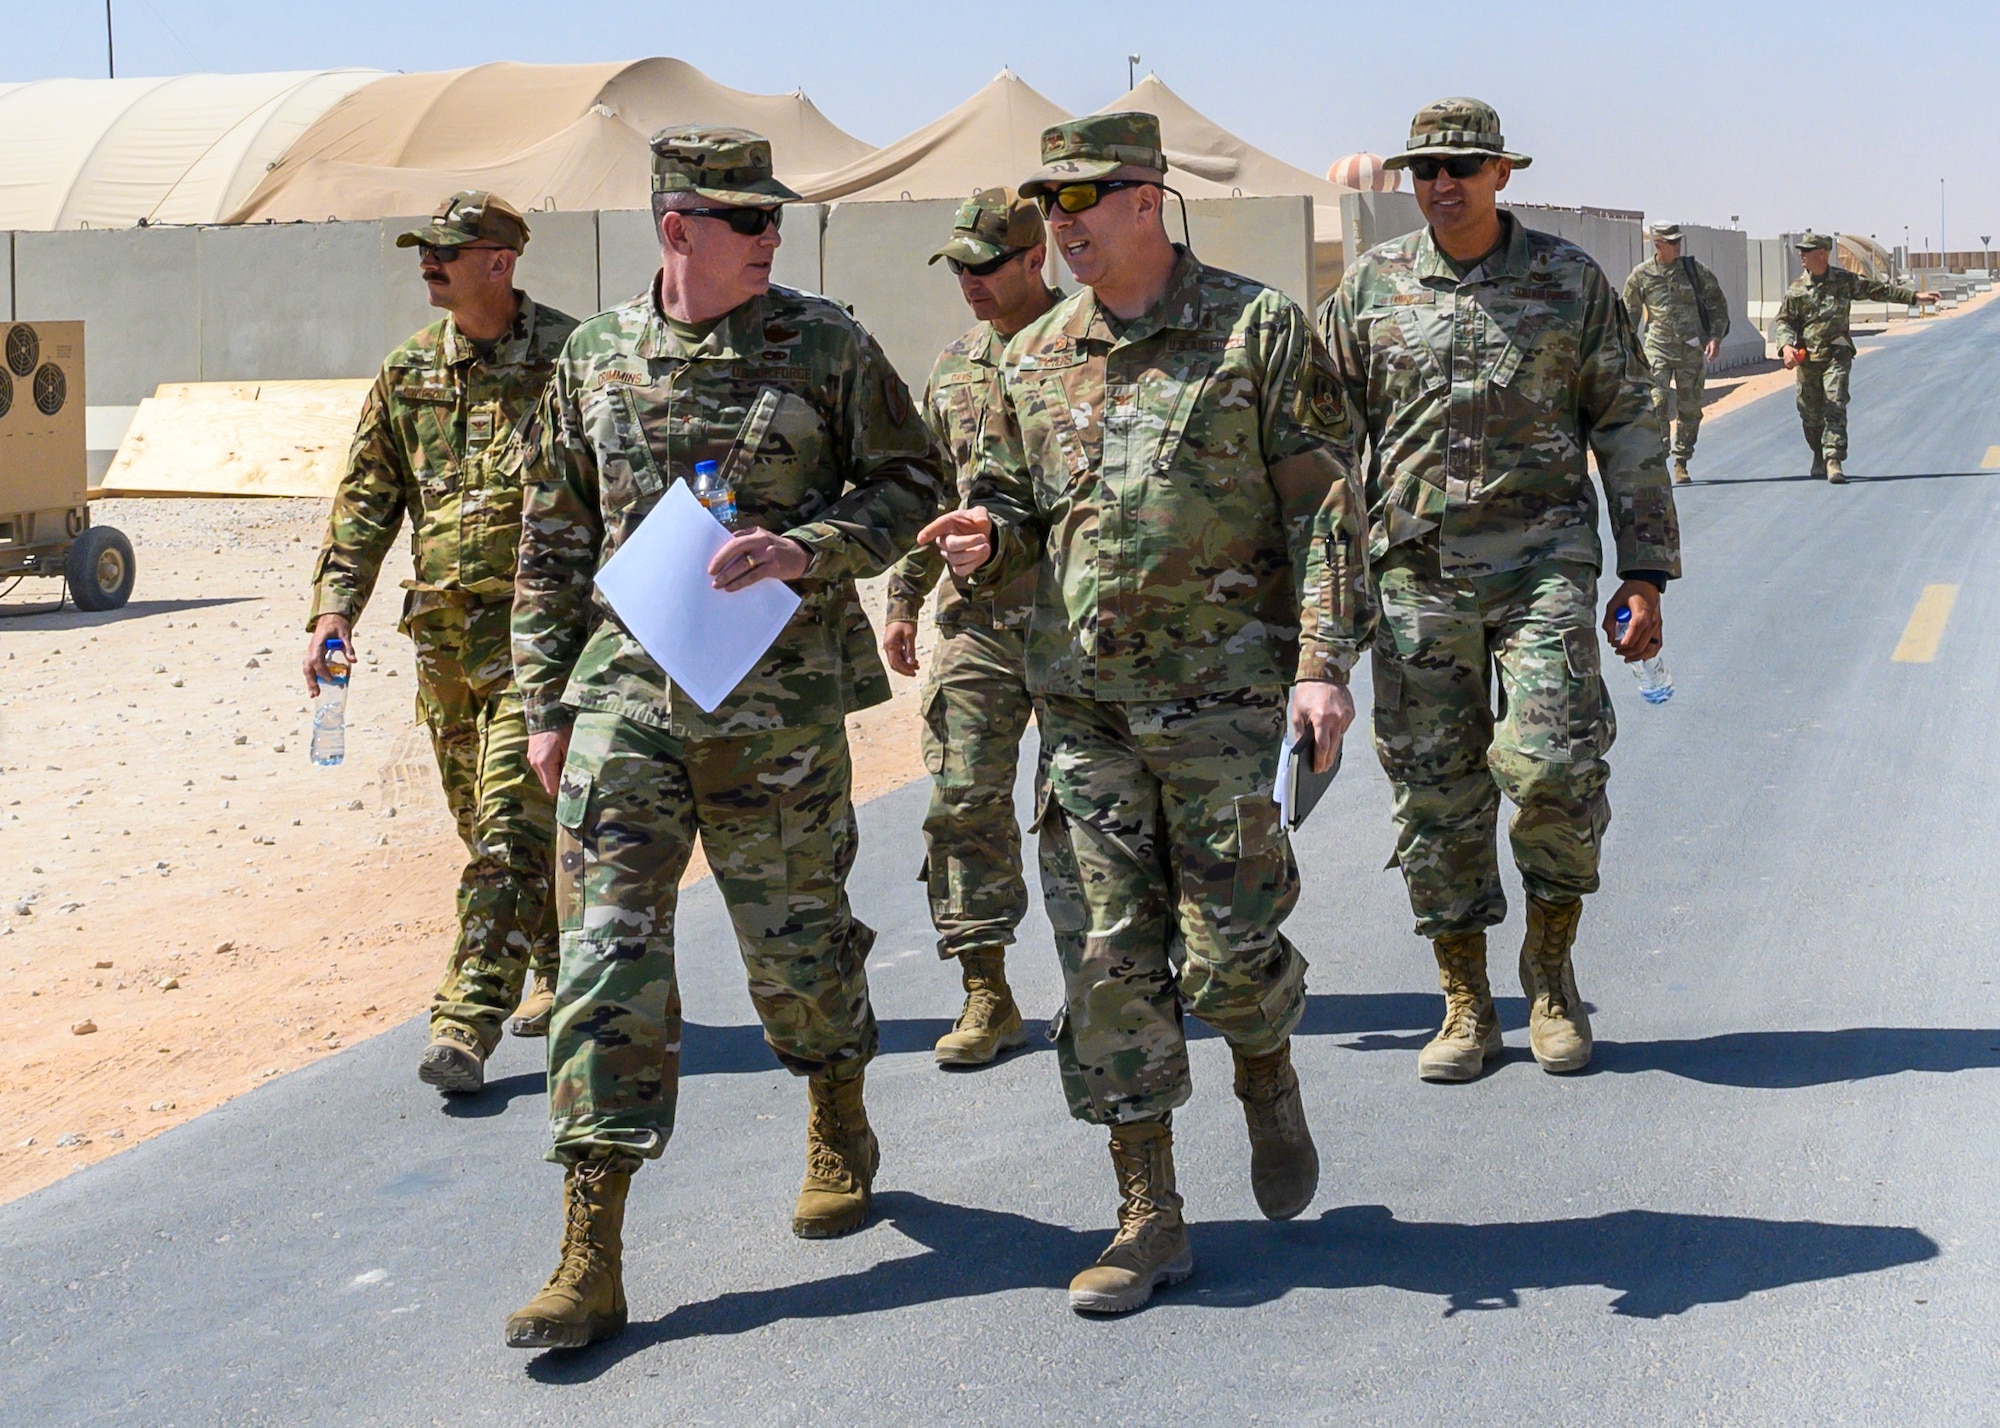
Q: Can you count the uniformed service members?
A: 7